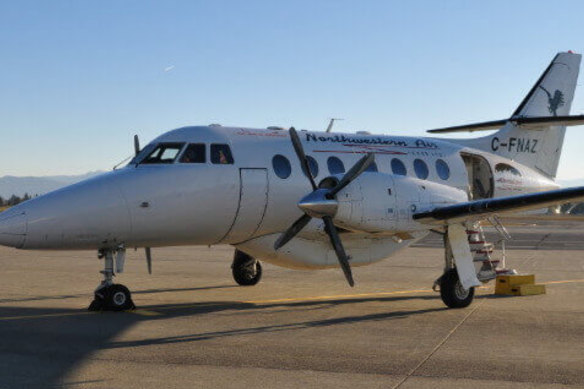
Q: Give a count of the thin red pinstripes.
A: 2